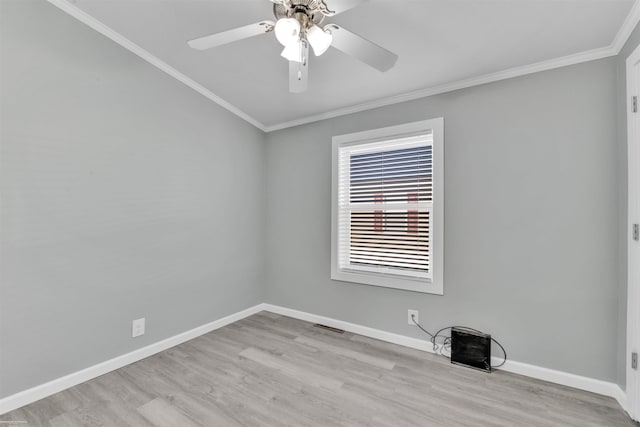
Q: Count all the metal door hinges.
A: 3